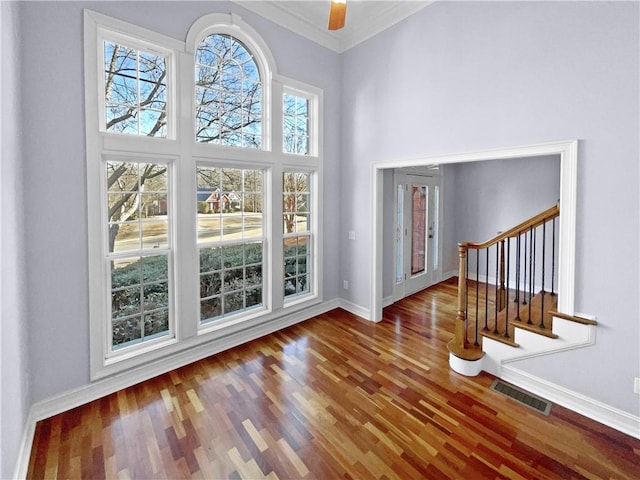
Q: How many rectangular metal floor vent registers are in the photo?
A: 1